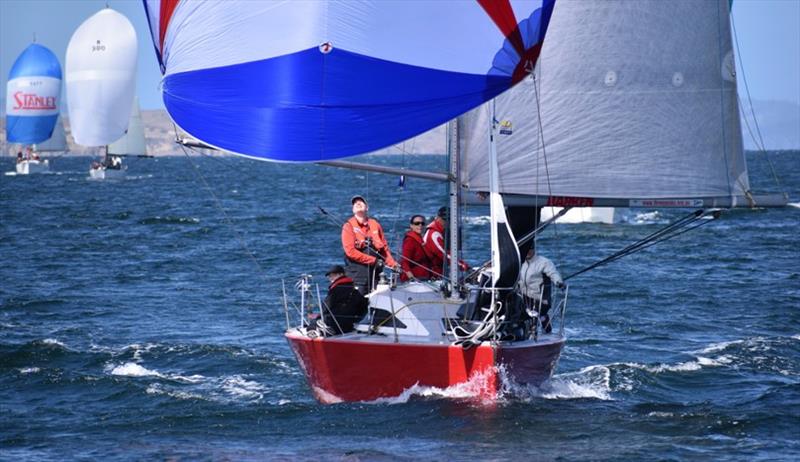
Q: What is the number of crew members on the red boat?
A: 5